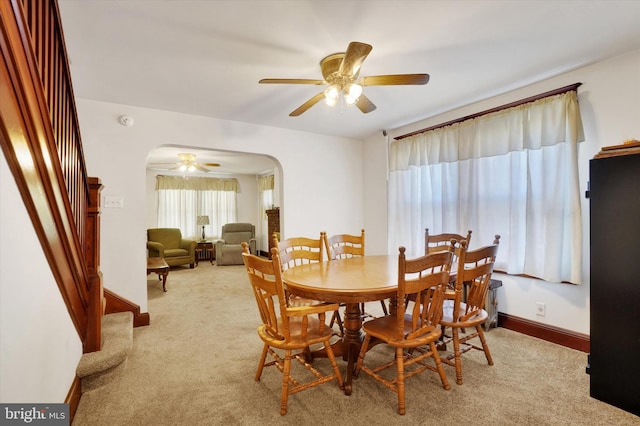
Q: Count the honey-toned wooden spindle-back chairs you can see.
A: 6